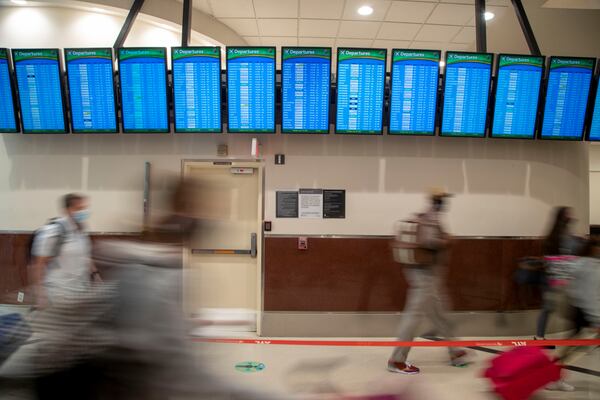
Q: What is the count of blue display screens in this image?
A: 13